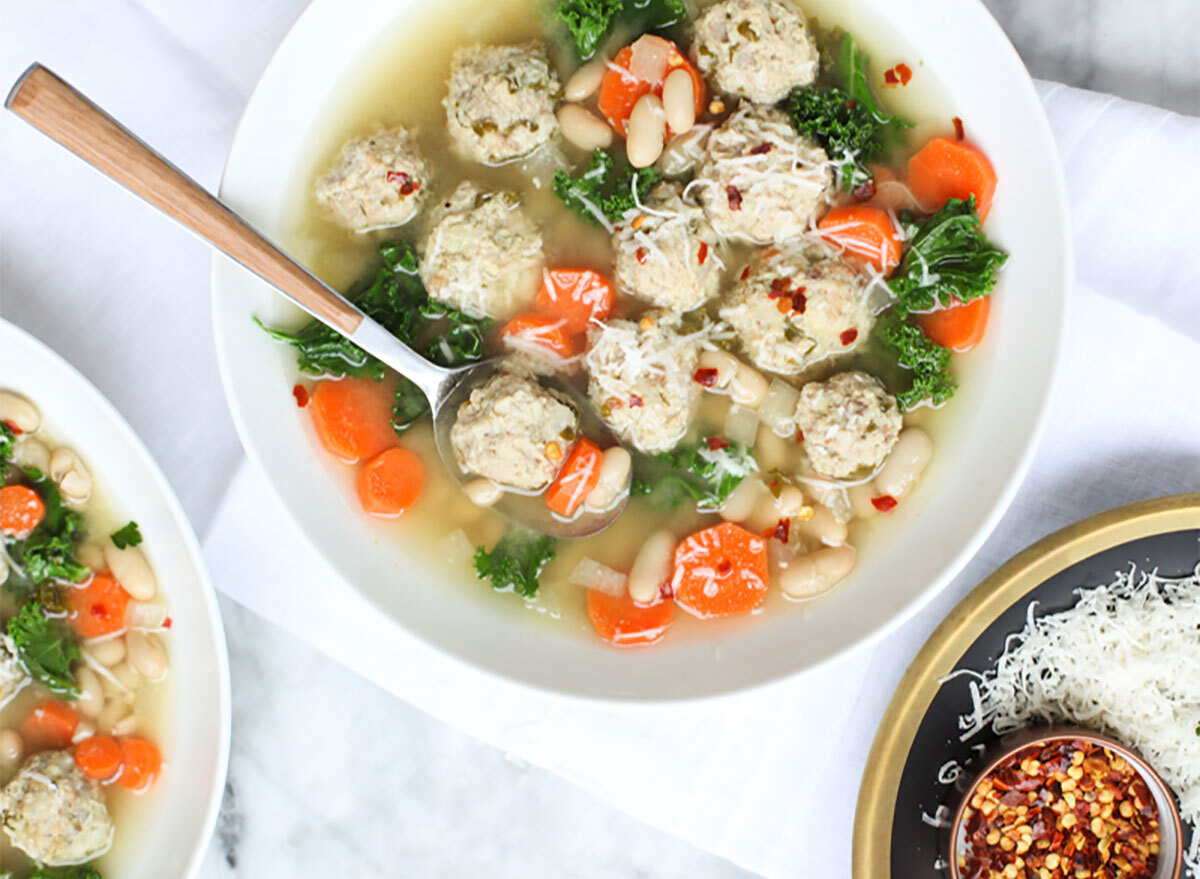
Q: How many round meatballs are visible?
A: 11